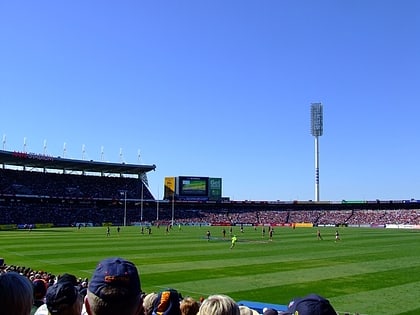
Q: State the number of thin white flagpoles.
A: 8